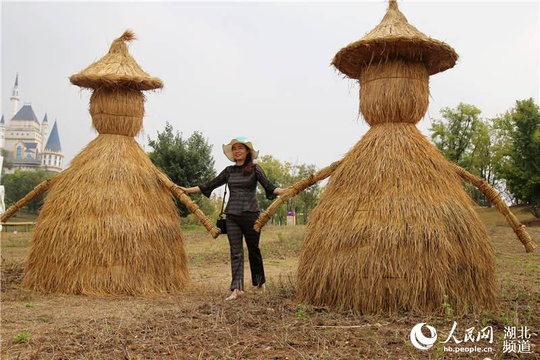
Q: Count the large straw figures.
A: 2